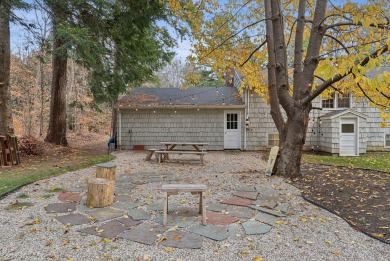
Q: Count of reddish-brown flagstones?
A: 3